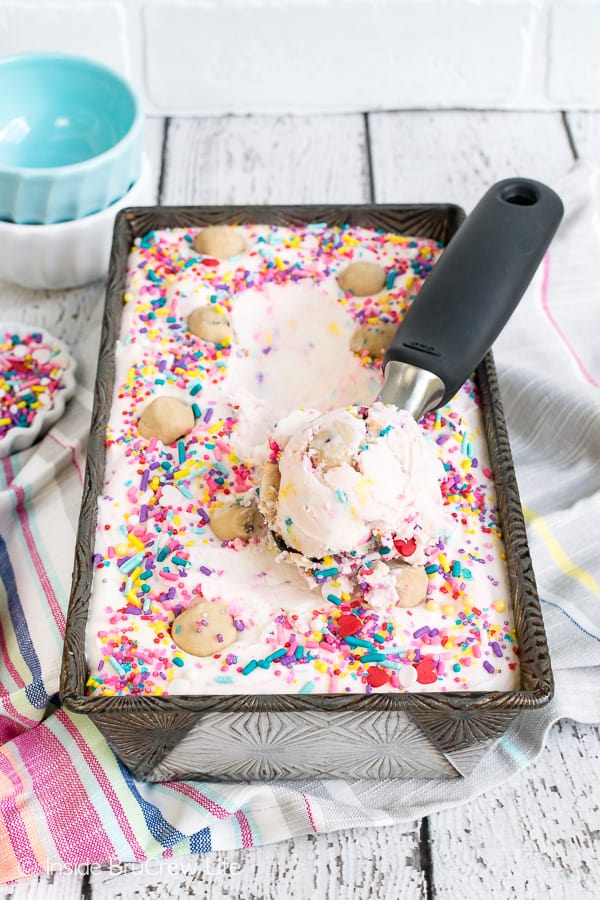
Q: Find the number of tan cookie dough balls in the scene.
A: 8